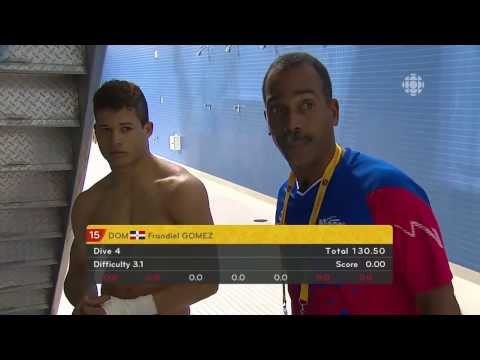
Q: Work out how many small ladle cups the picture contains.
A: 0